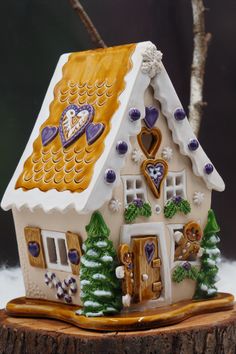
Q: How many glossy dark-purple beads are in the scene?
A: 6